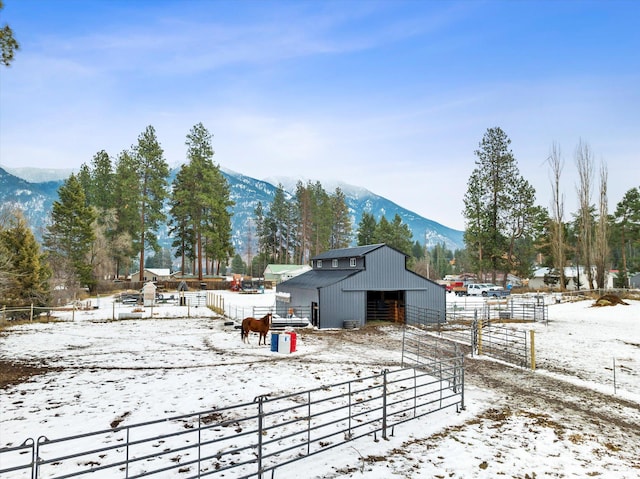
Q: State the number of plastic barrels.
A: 3